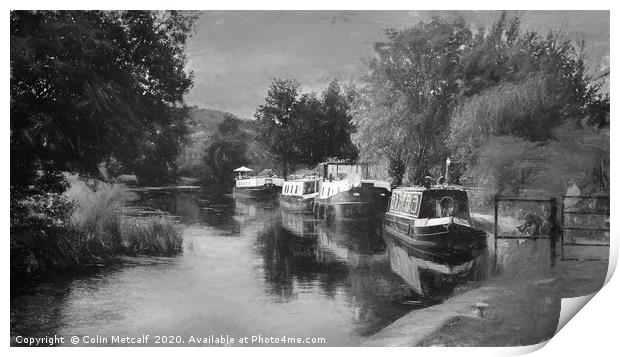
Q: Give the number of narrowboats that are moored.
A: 4